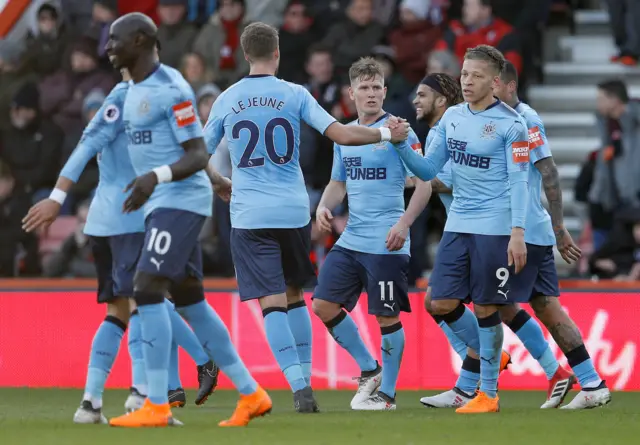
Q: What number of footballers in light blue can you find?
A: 7